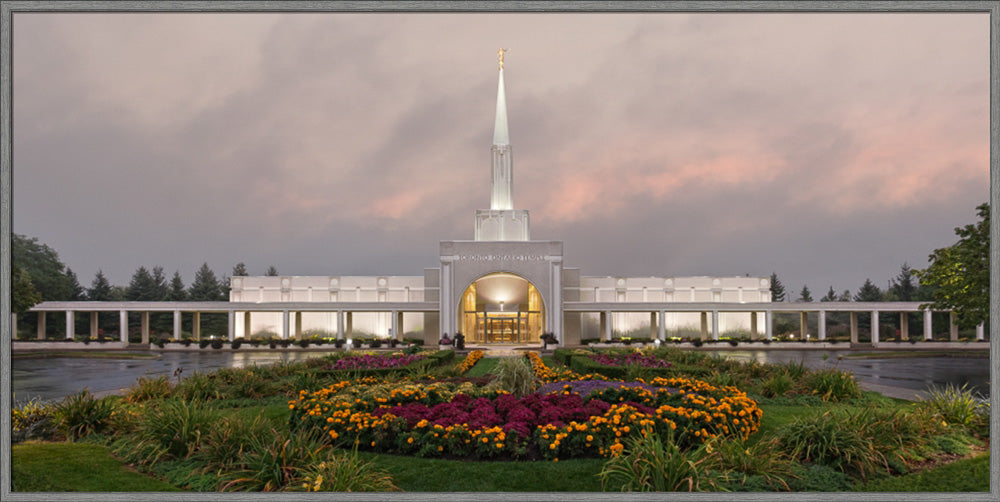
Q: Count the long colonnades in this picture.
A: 2